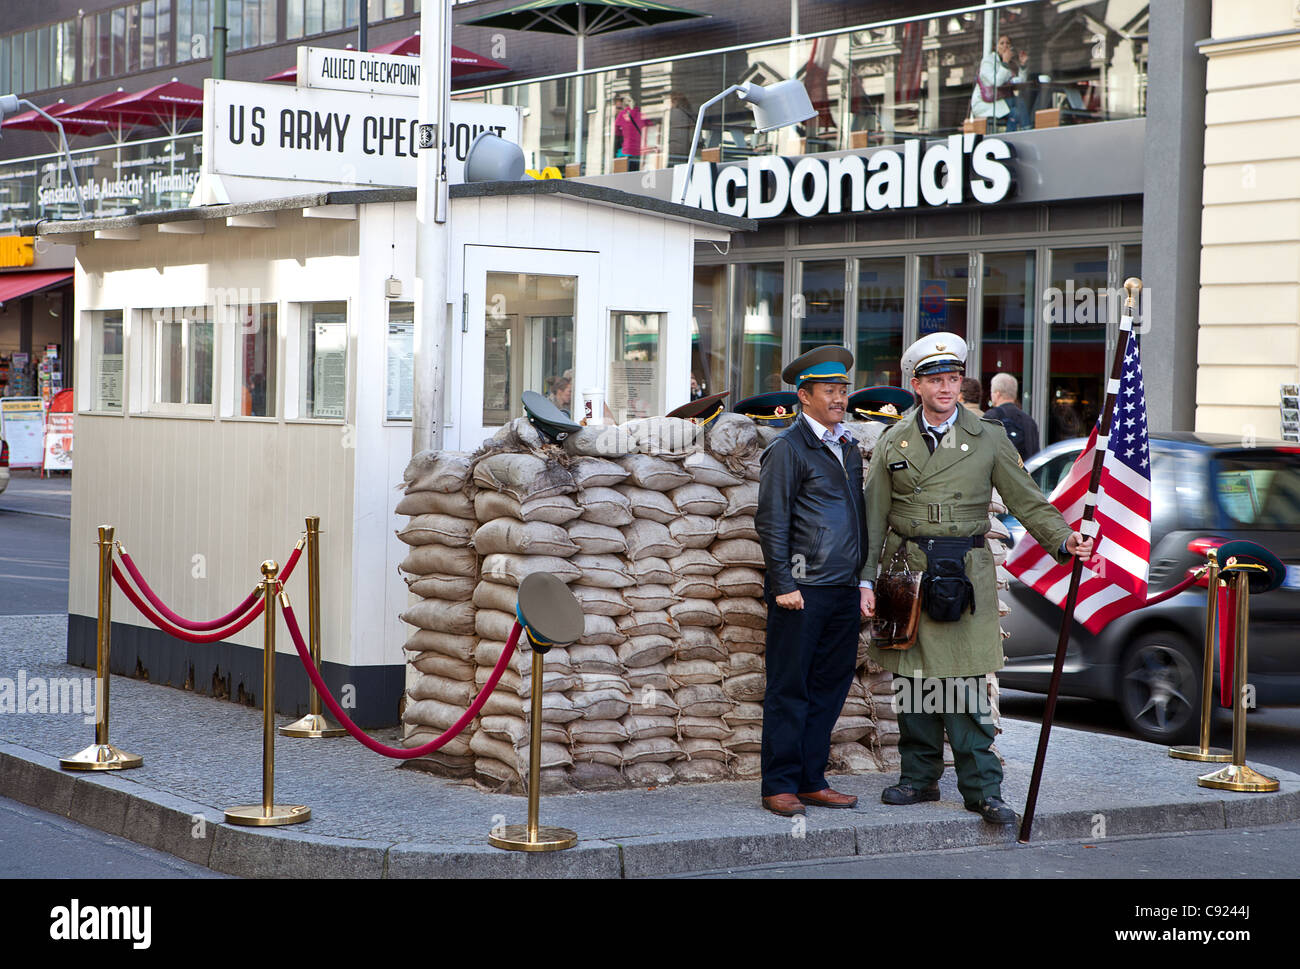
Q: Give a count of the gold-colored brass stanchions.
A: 6